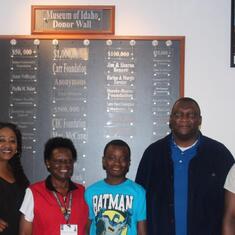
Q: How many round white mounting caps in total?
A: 8